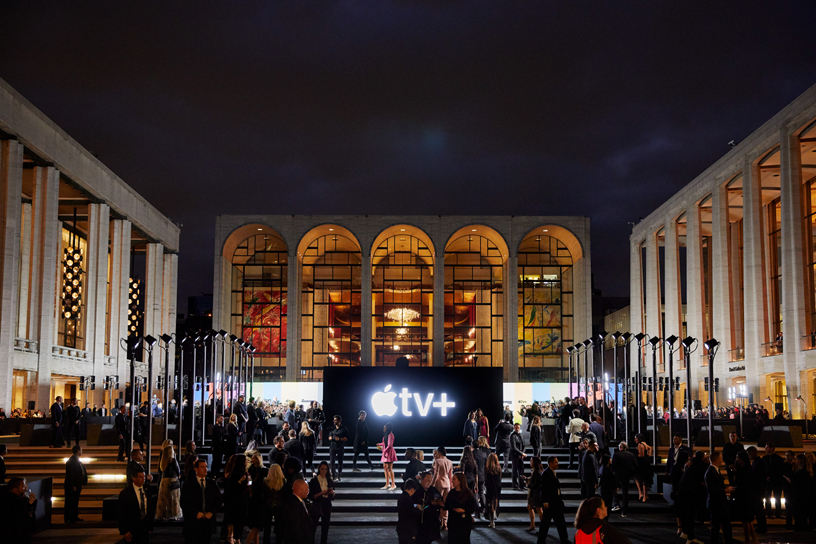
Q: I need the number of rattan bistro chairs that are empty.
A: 0